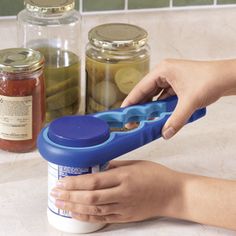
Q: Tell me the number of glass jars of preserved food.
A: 3